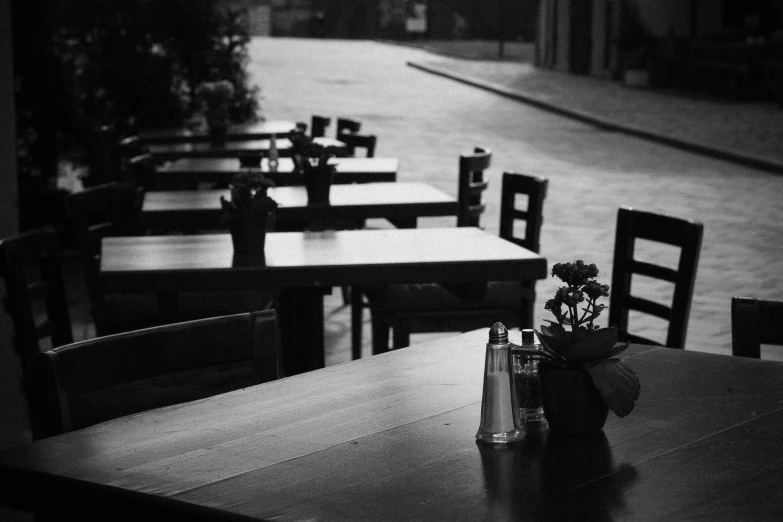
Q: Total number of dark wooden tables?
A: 6